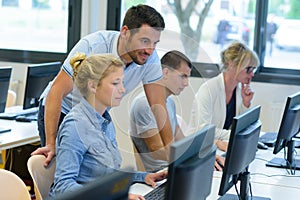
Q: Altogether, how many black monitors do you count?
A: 6